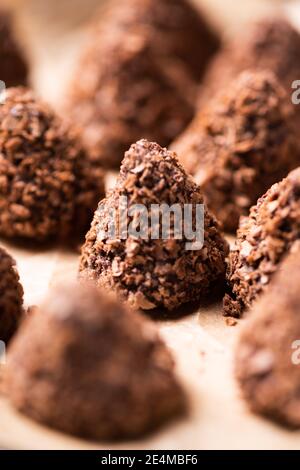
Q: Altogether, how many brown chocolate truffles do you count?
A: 11